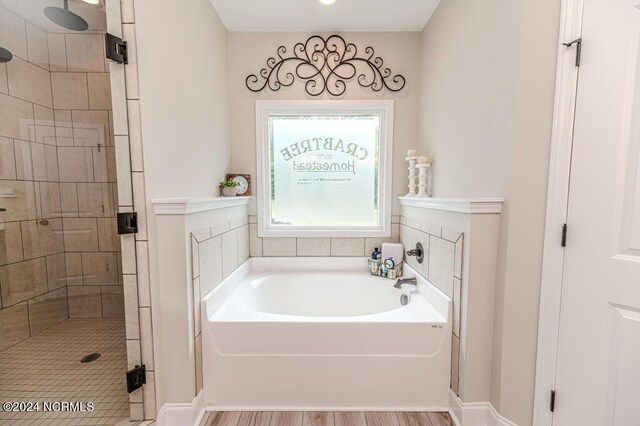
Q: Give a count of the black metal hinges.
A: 6